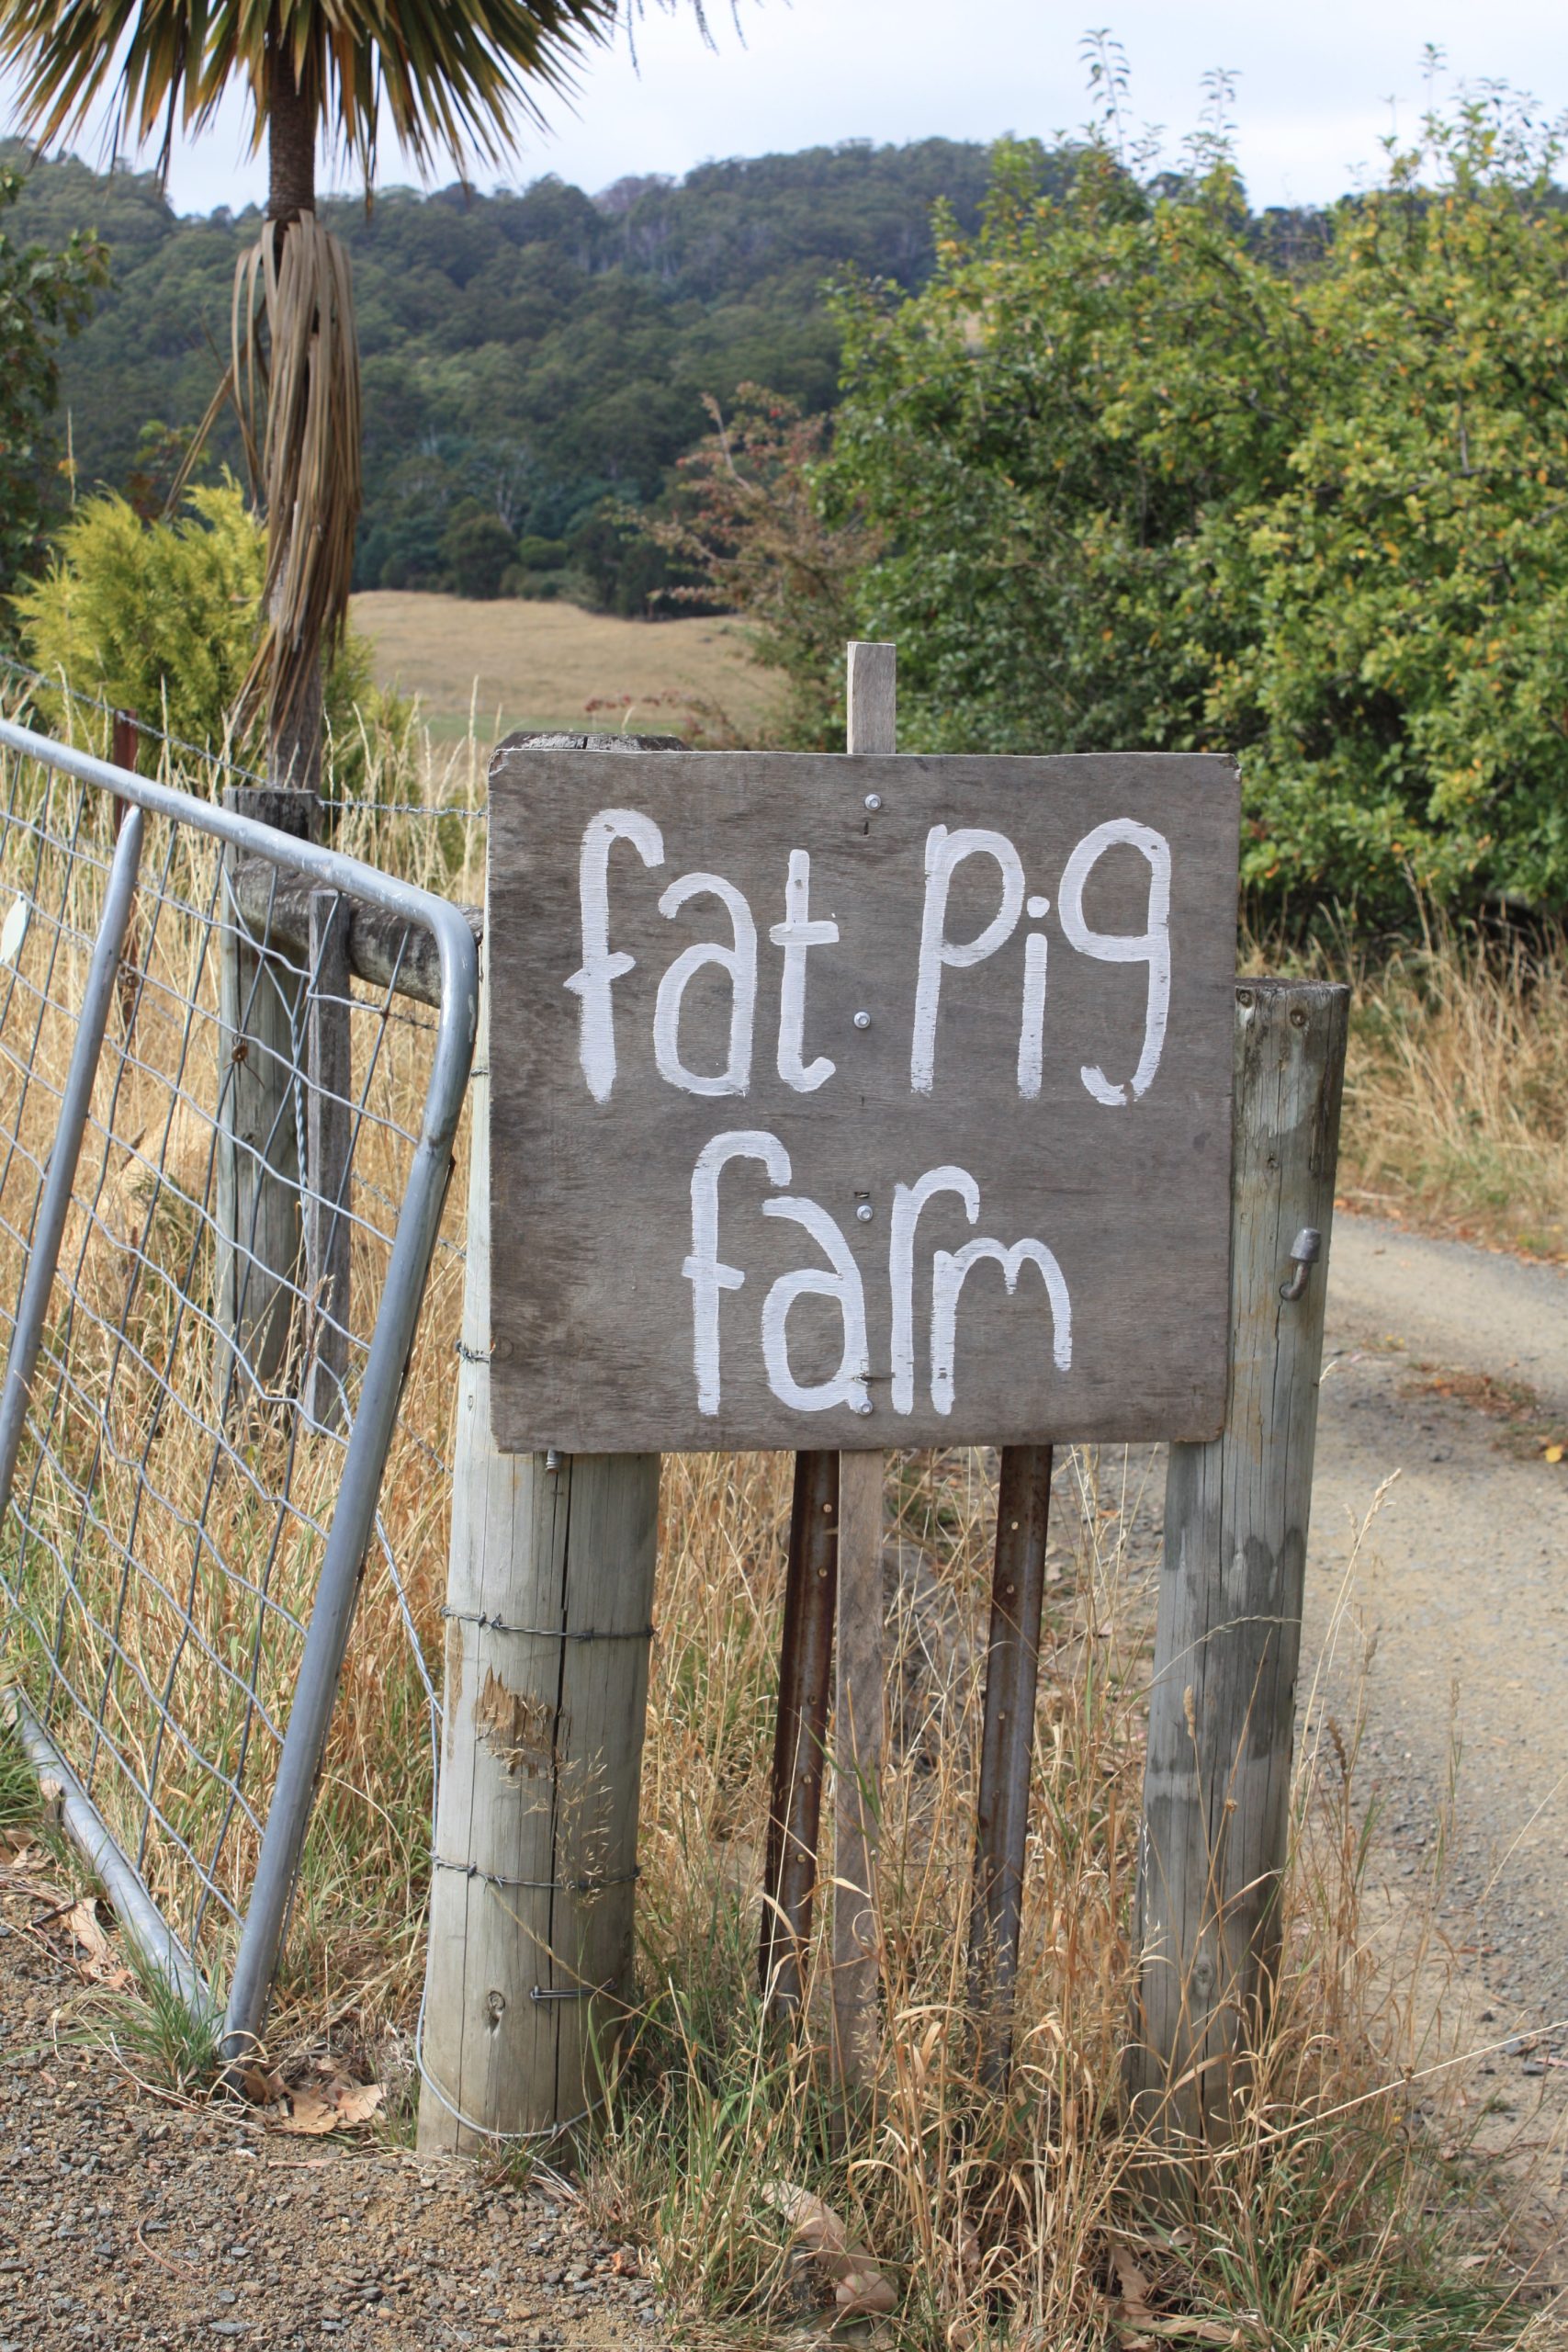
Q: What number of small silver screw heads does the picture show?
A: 4